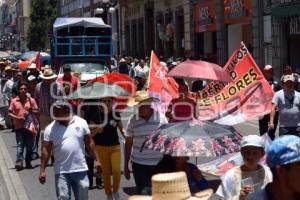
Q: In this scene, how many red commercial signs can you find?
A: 2